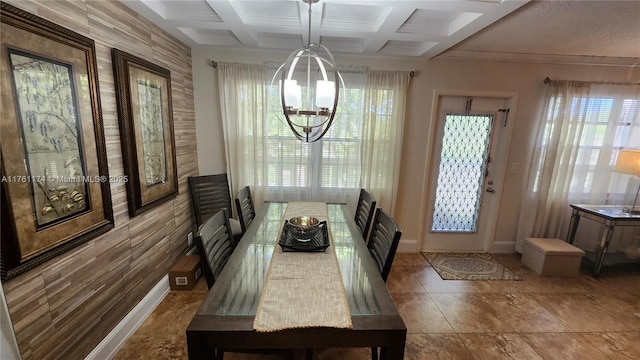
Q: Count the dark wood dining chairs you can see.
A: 5